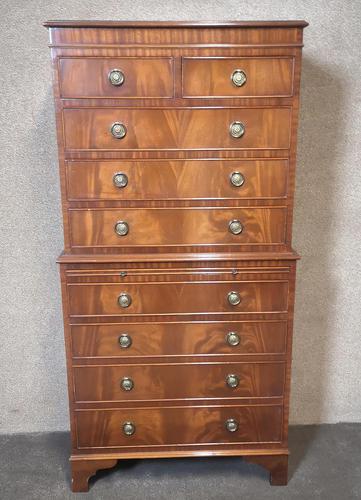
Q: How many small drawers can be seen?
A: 2